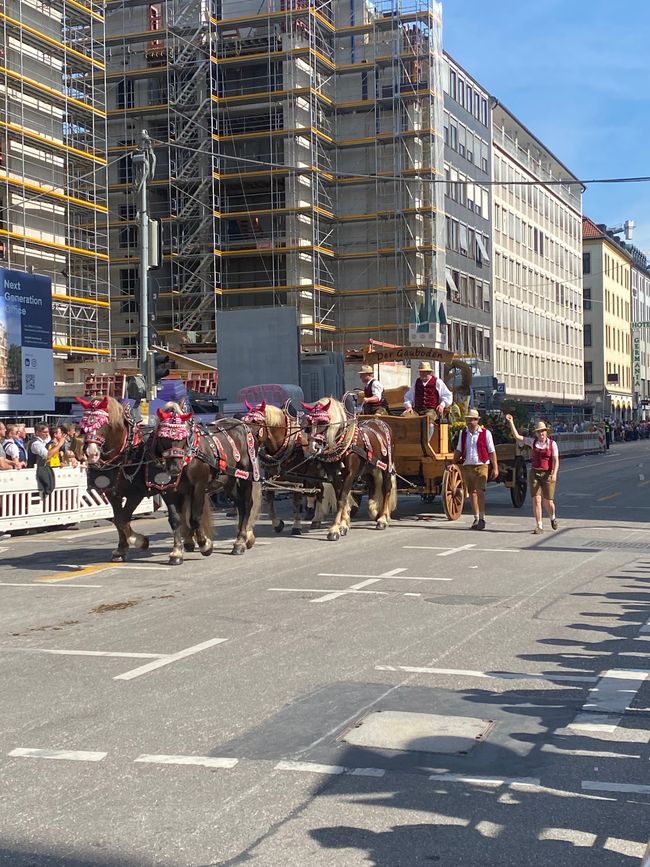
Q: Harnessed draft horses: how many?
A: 4